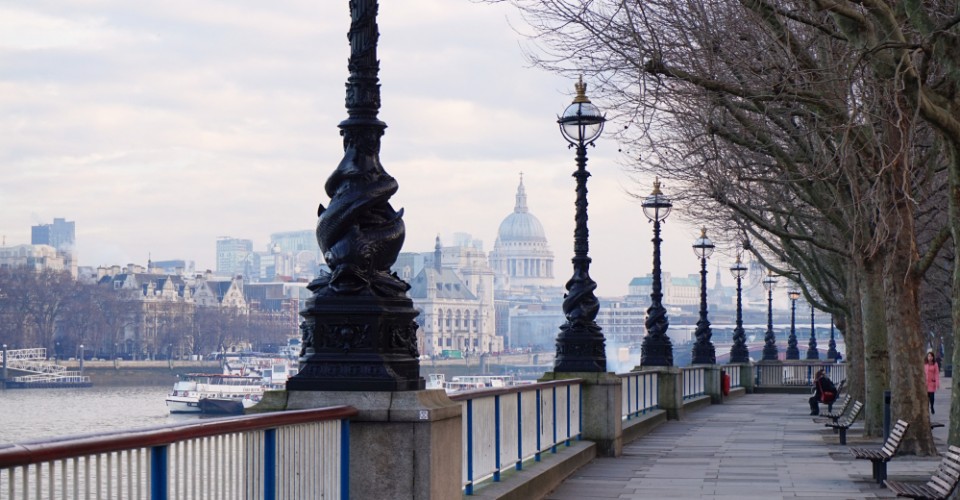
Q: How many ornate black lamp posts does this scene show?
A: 9